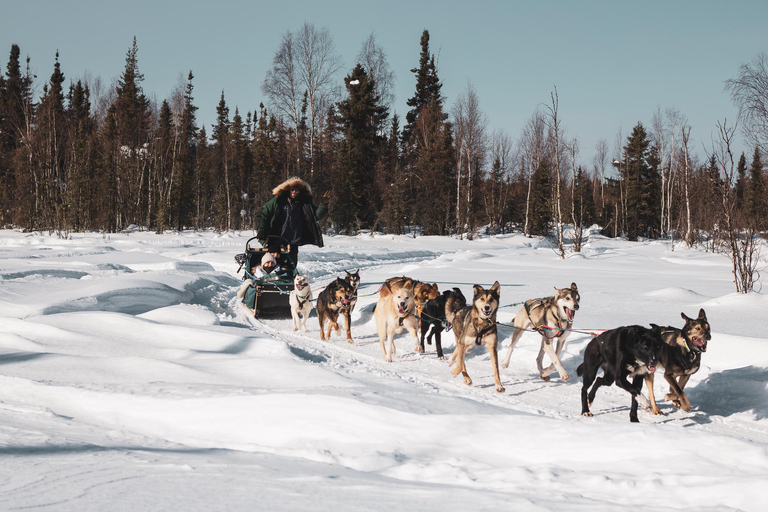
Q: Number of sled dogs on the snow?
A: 10